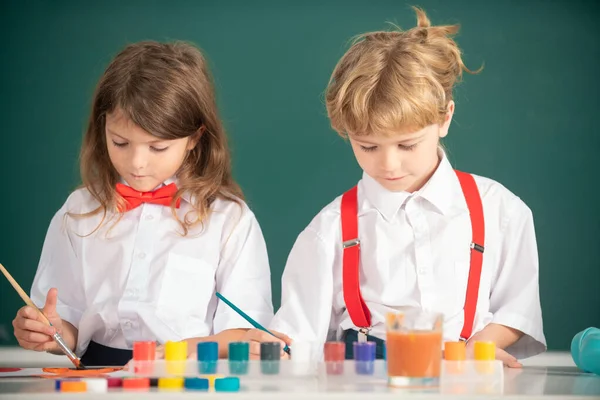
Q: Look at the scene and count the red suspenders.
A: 2